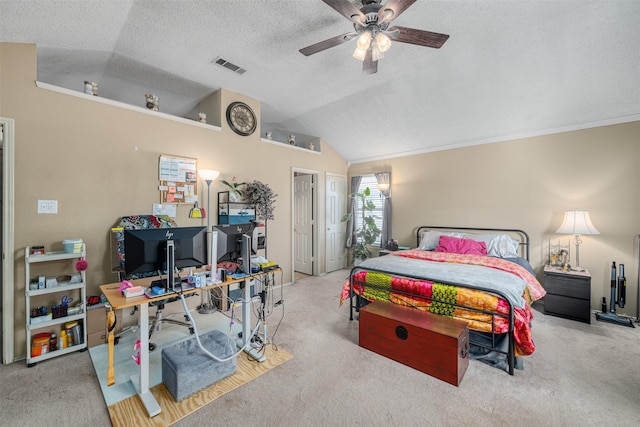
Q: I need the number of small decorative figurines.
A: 6